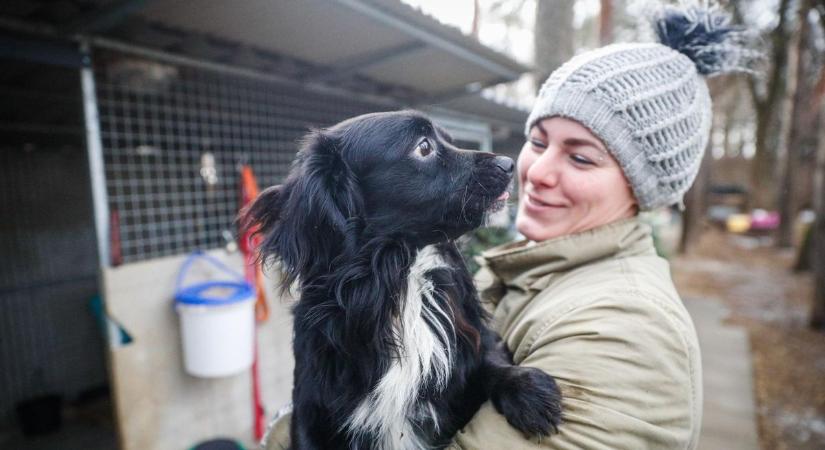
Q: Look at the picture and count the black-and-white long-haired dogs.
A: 1